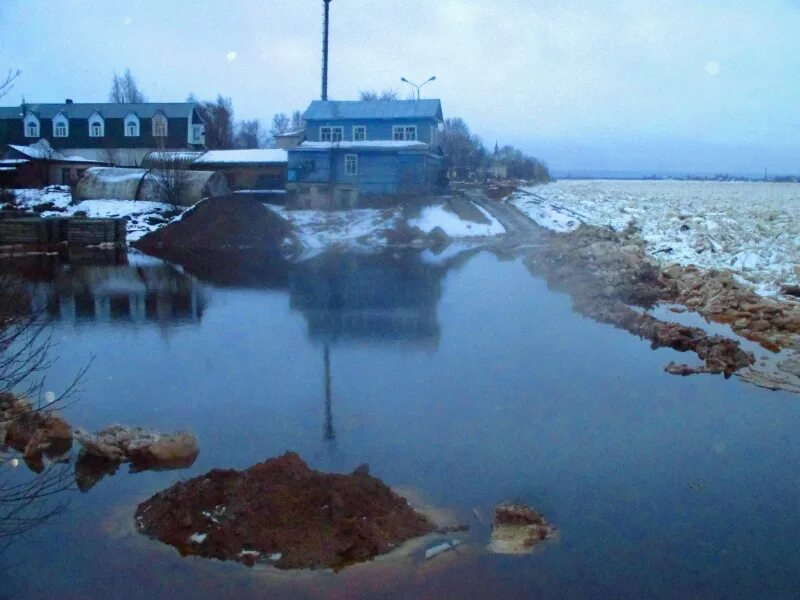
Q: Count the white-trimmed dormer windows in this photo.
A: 5